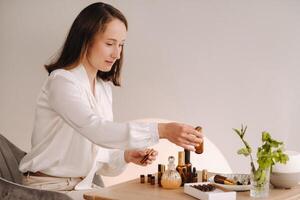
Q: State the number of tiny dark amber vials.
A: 3